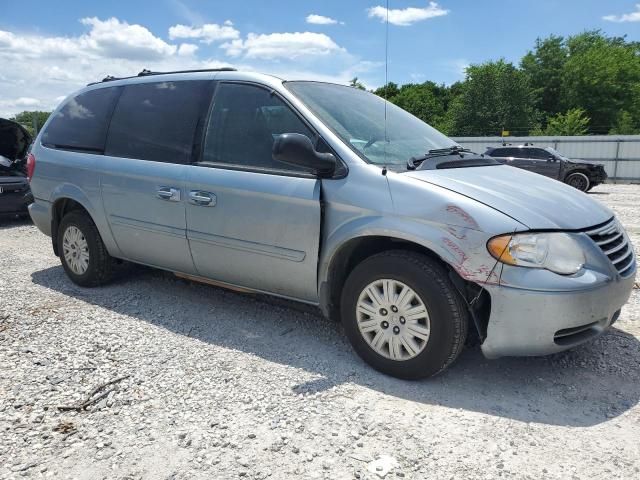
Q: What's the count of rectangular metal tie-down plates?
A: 0